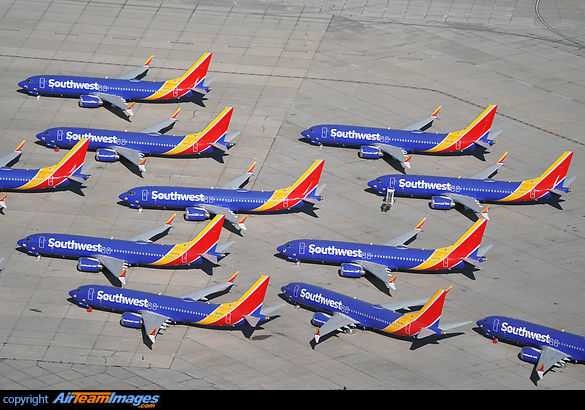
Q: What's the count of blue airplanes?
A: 11